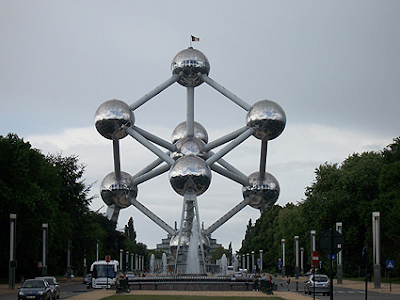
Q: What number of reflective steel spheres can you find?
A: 9